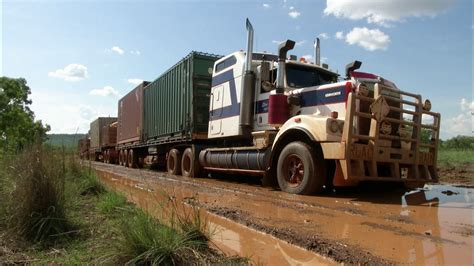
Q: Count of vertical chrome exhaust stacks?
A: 2